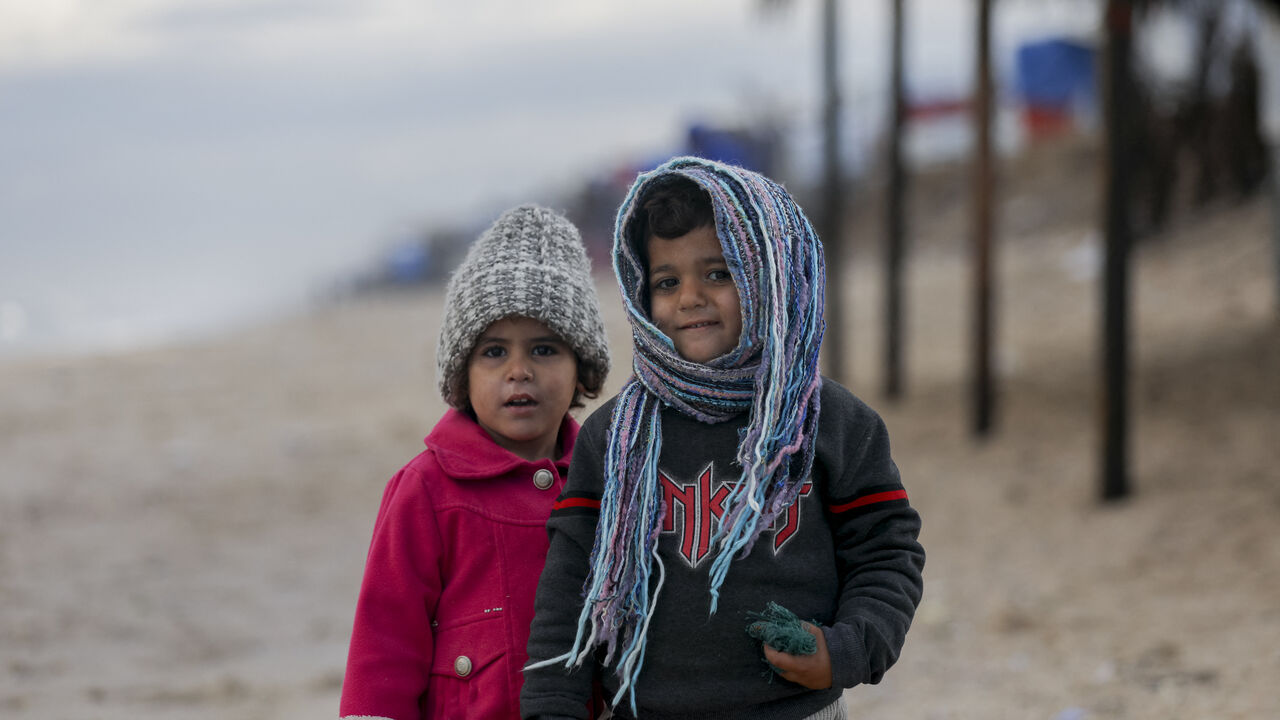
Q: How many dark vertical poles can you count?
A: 4